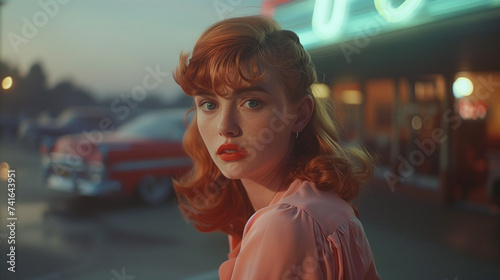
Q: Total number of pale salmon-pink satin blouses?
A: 1